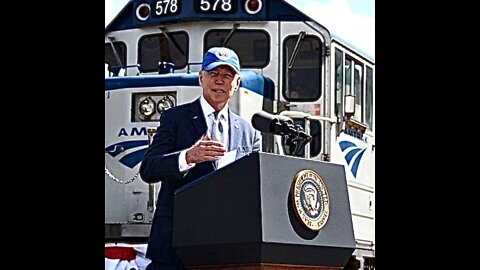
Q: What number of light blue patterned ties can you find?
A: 1